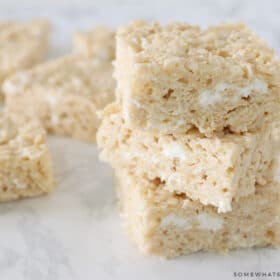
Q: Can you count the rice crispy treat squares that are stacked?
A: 3